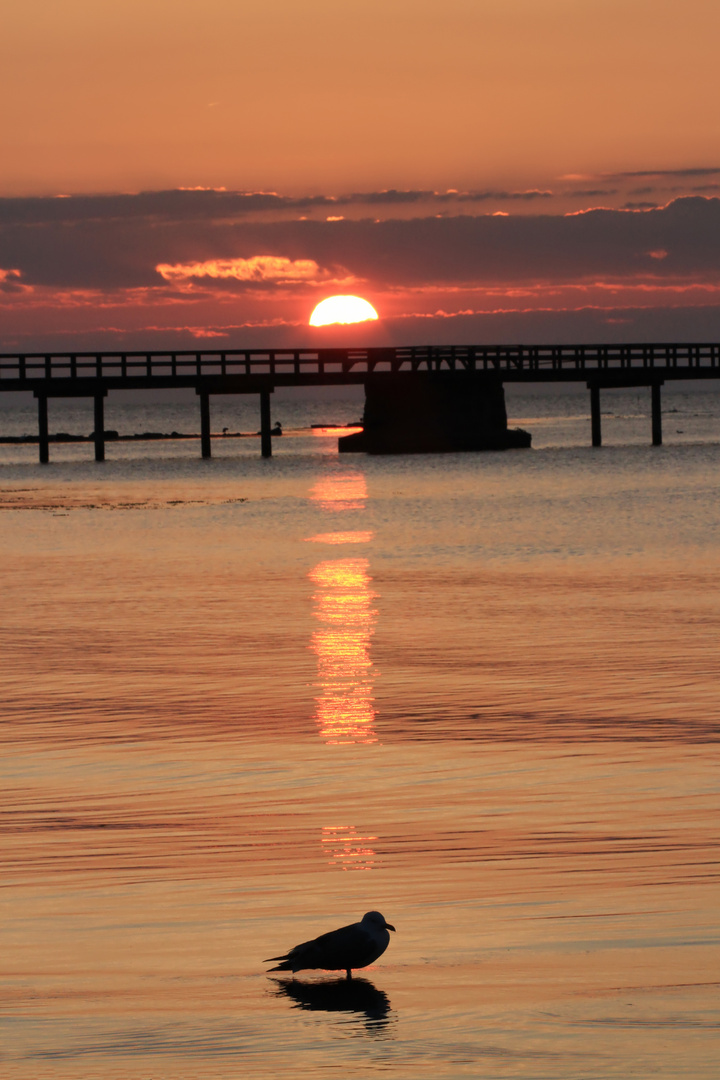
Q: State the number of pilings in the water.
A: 6